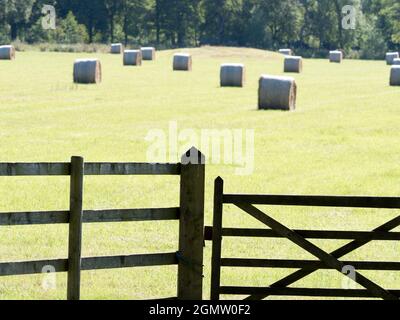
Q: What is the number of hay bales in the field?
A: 14